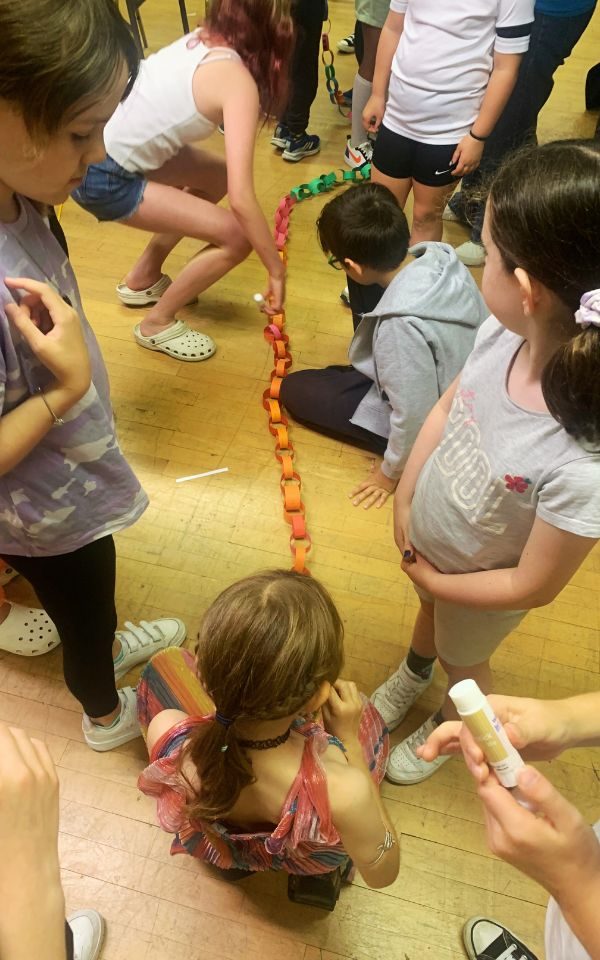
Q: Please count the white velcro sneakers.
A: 2